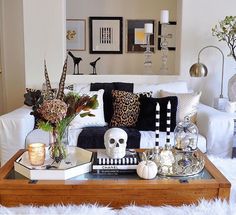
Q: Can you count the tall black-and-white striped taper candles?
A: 2